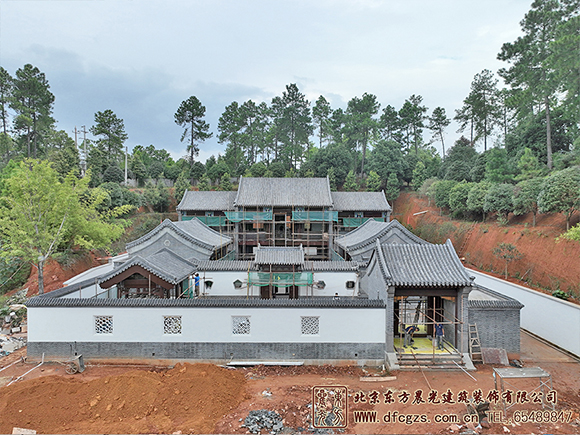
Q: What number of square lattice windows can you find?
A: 4